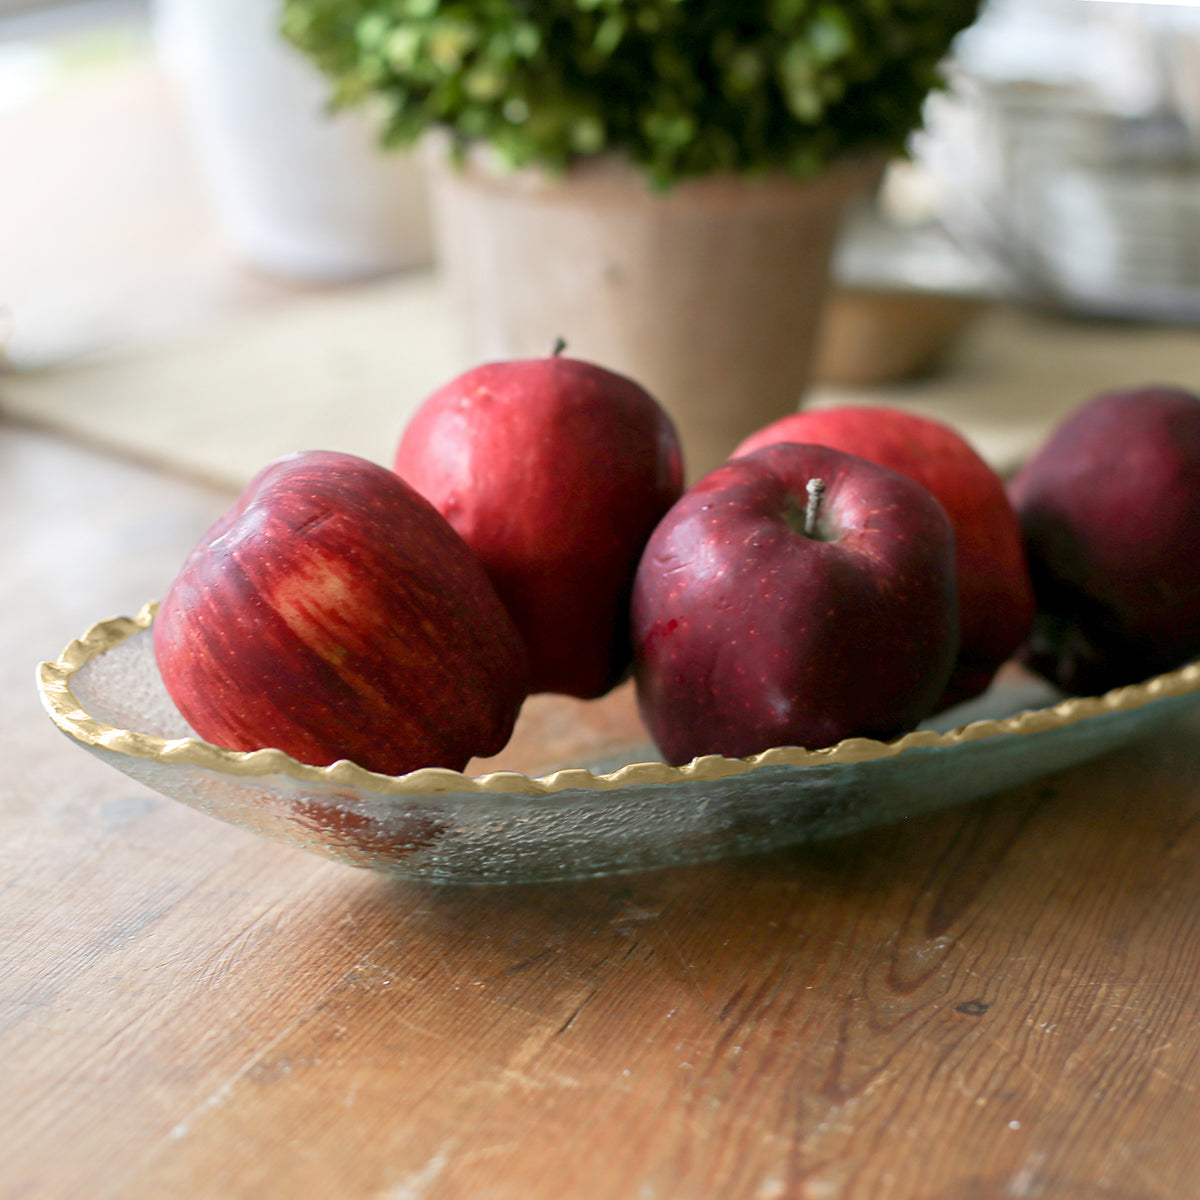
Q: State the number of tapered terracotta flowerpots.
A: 1